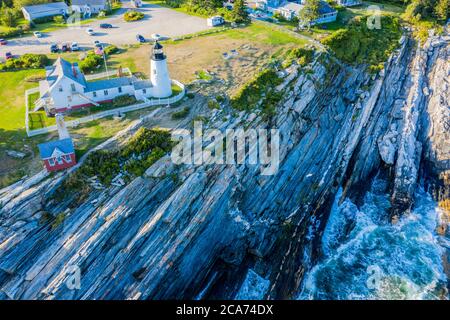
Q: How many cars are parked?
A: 11